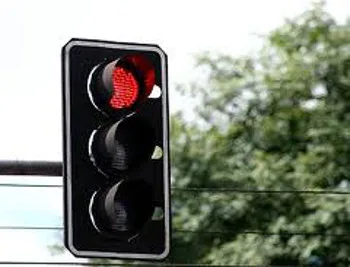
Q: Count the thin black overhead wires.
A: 3